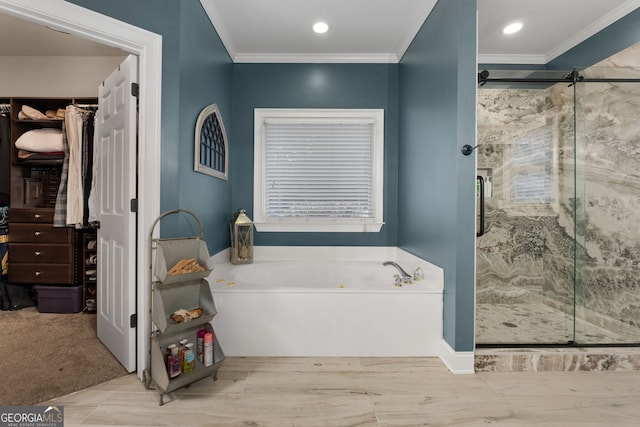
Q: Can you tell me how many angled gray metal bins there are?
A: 3